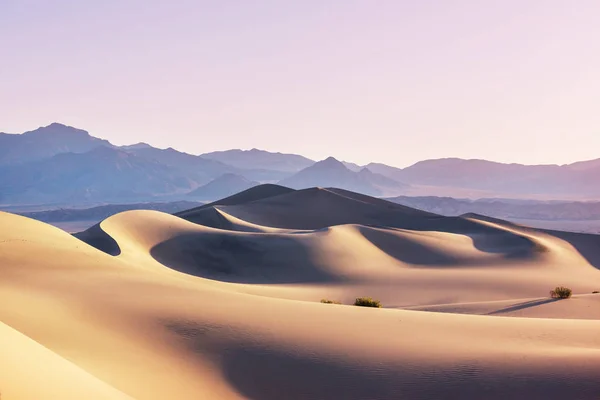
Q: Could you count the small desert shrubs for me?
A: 3